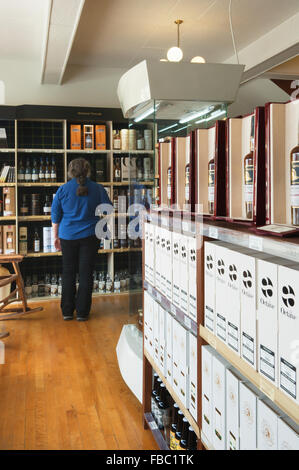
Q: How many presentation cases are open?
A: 5